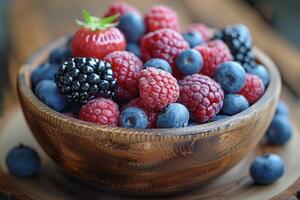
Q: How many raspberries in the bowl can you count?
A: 11